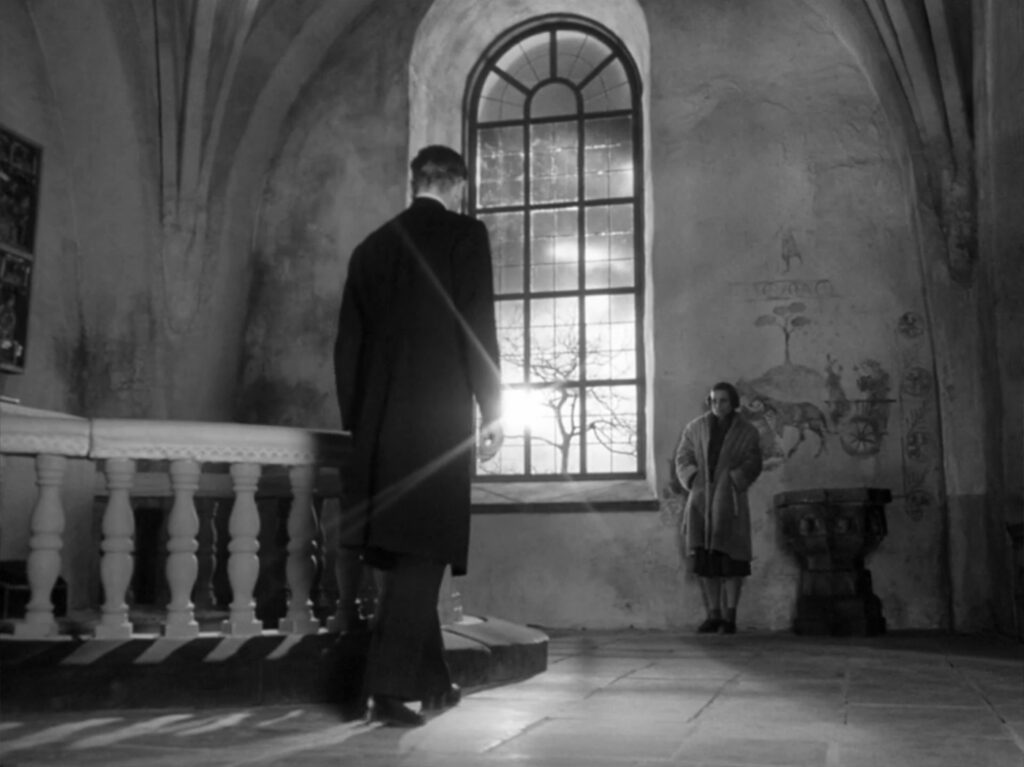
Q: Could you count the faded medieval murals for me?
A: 1